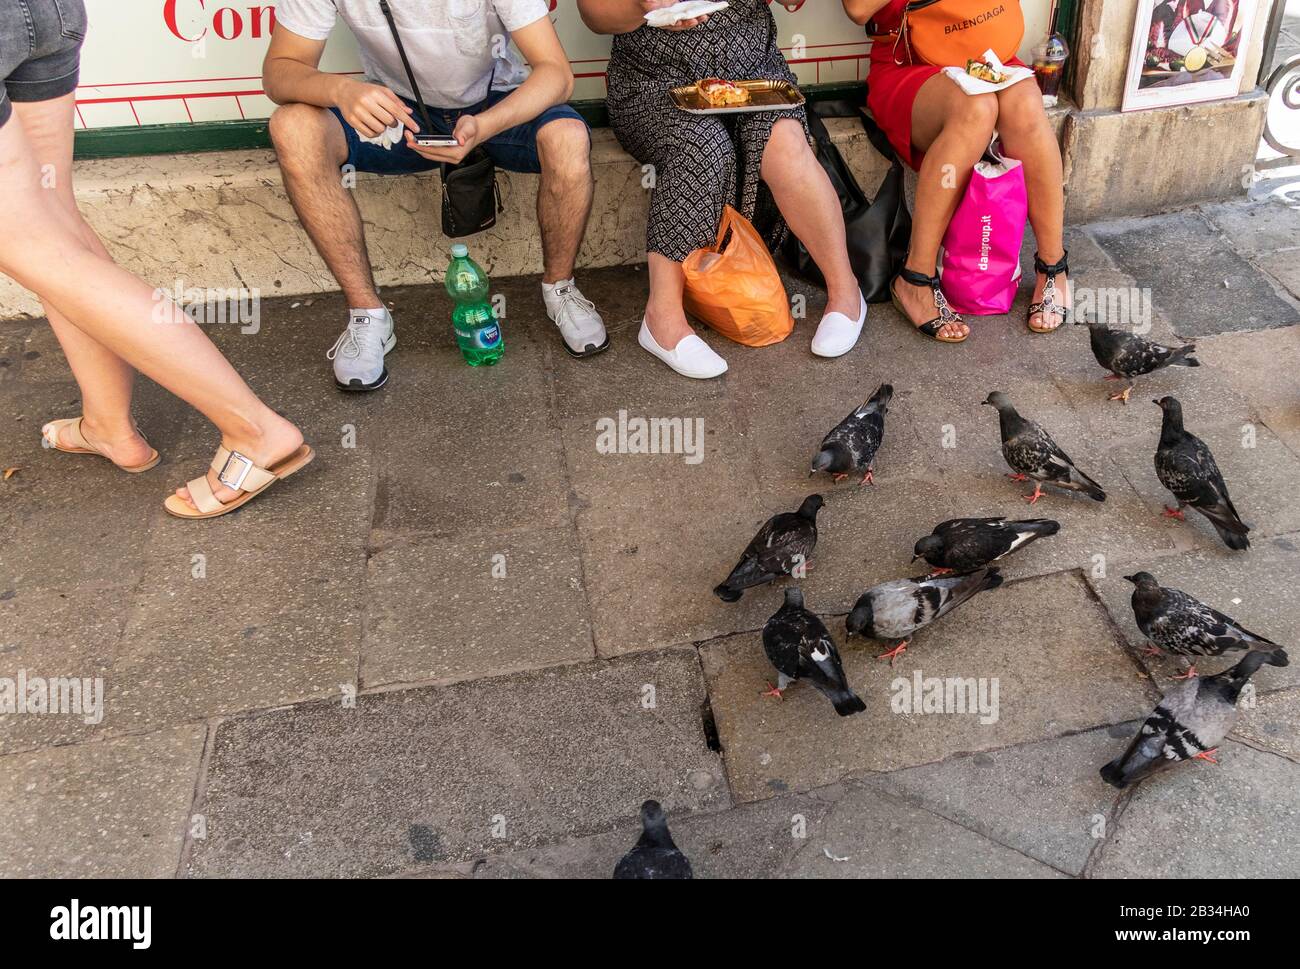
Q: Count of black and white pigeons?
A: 11